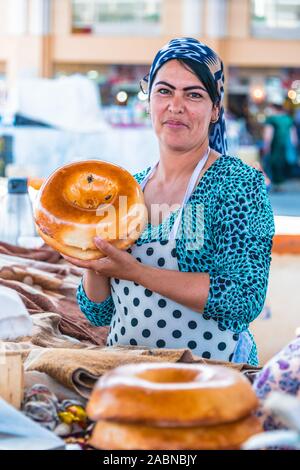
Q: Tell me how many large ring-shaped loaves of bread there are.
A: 3